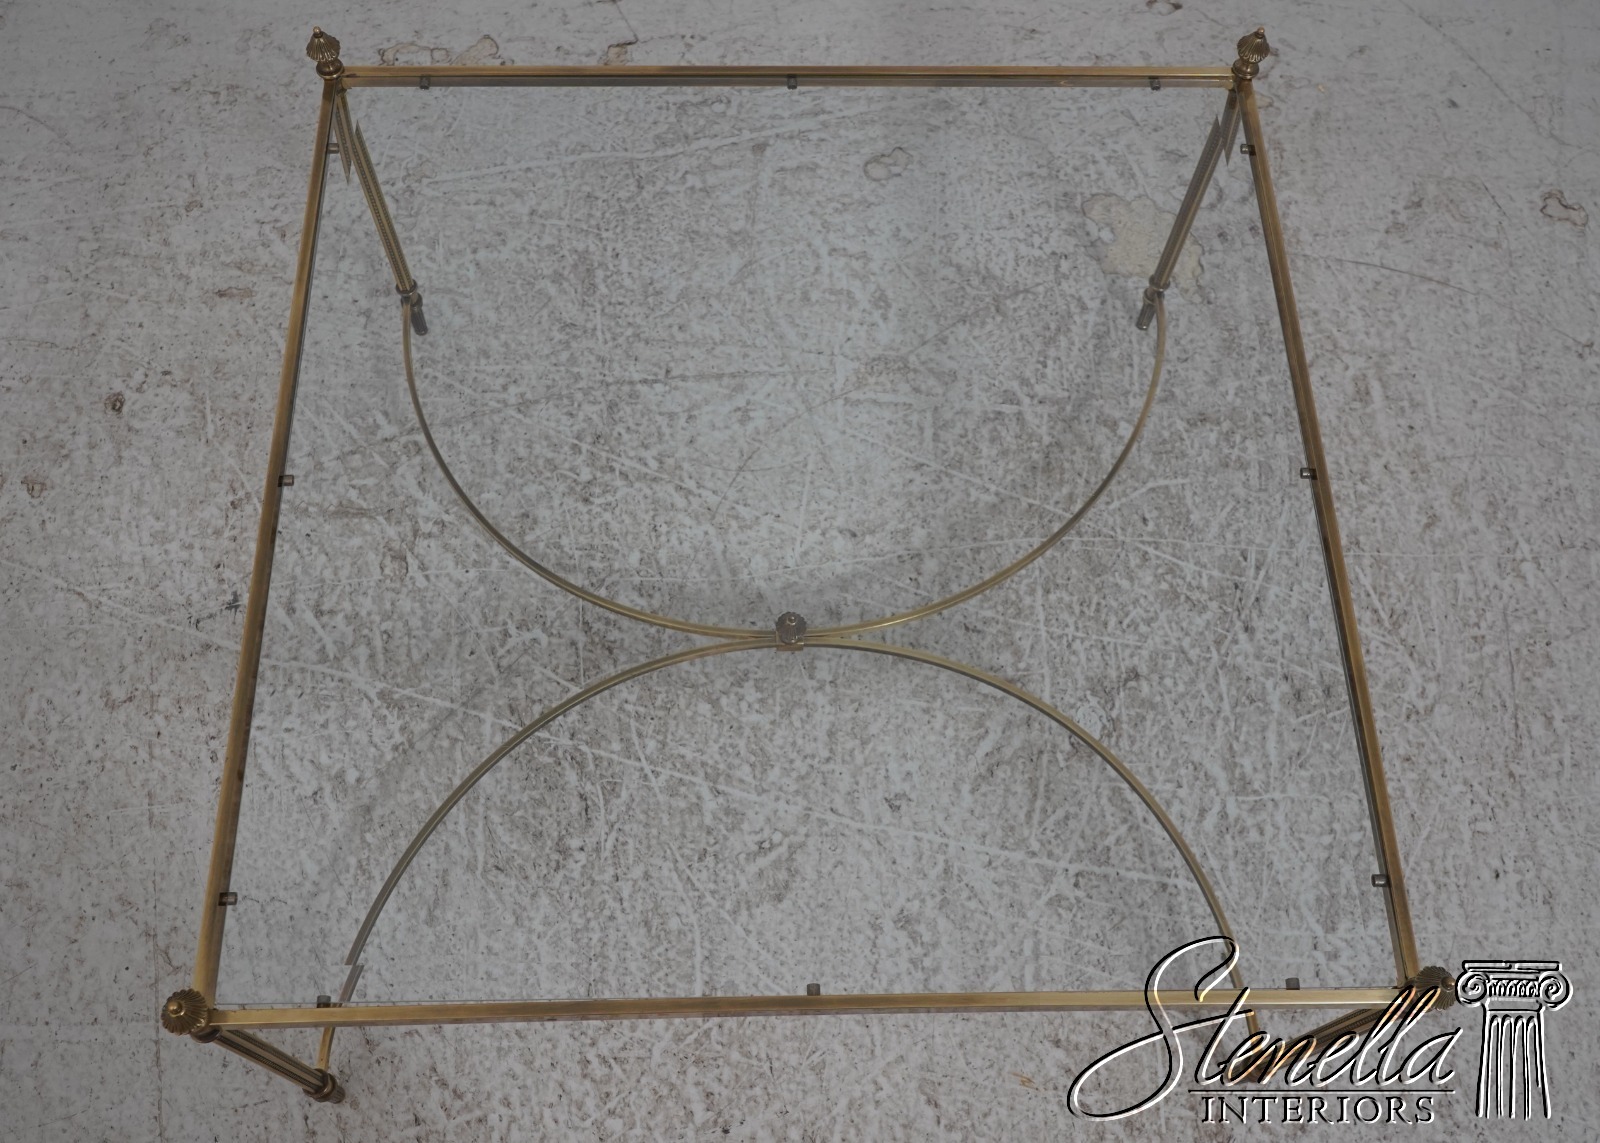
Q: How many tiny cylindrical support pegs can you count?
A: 12